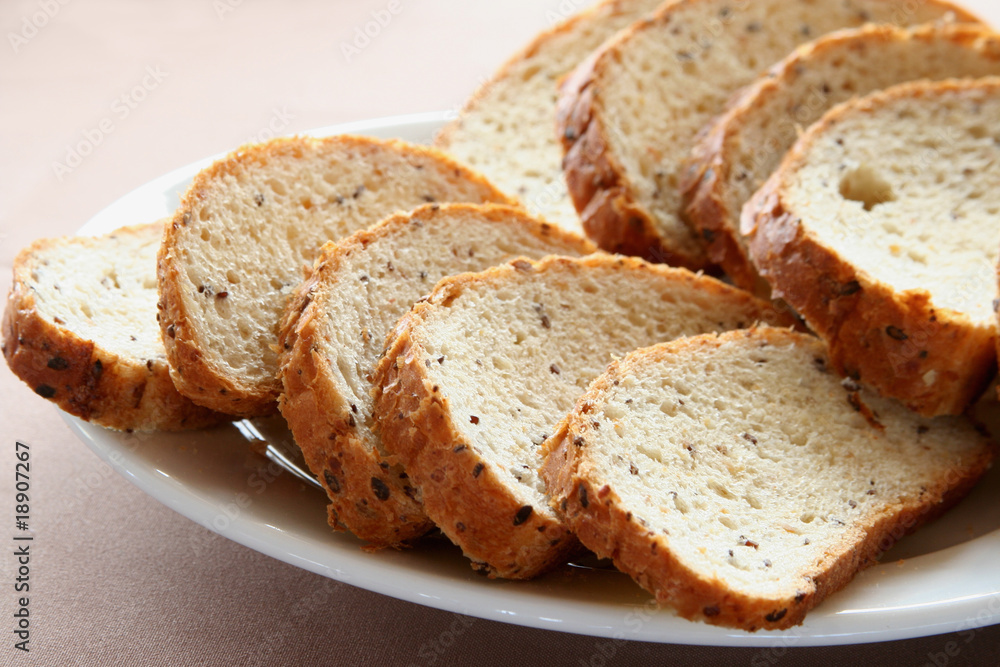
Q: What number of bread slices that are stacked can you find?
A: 9